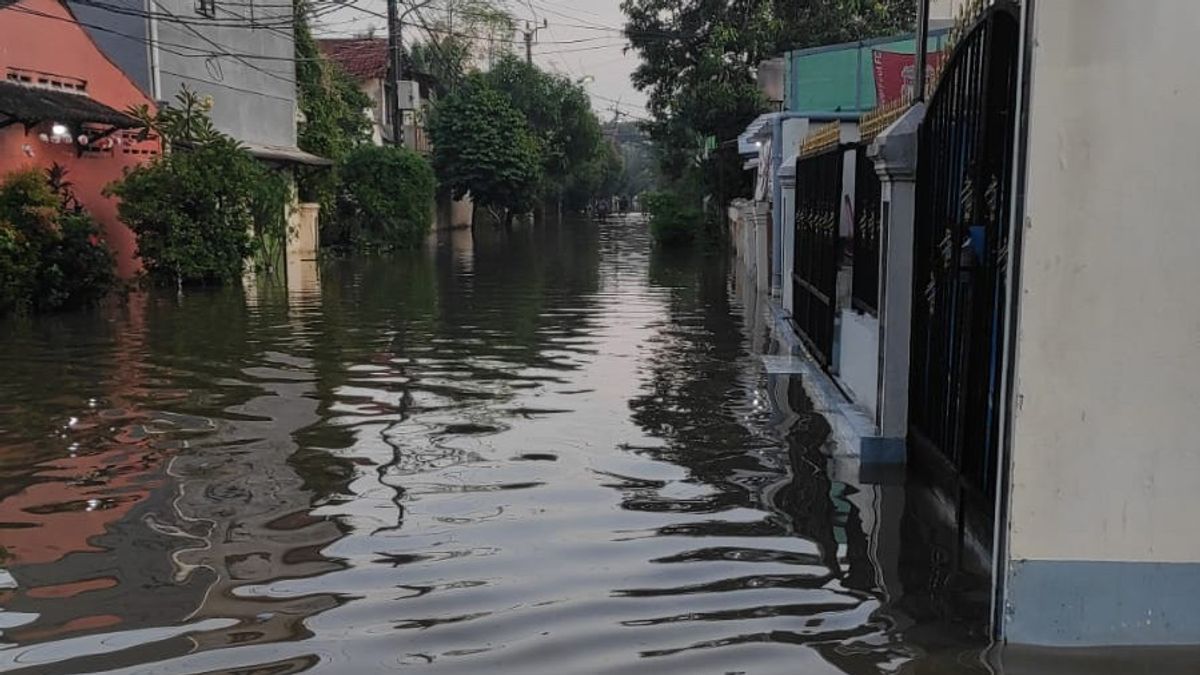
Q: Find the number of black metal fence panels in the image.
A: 3